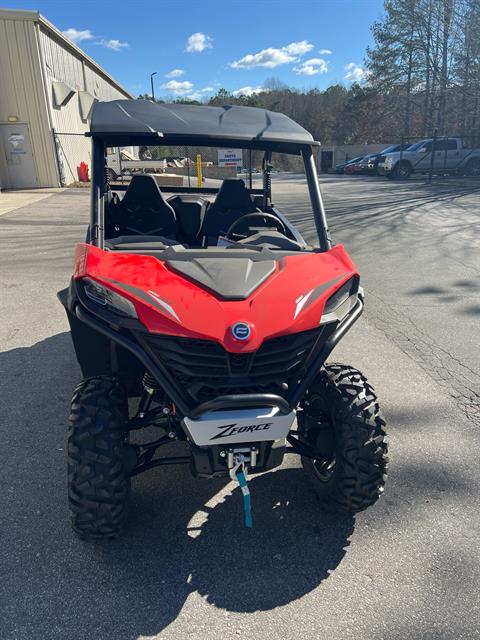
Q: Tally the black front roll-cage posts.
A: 2